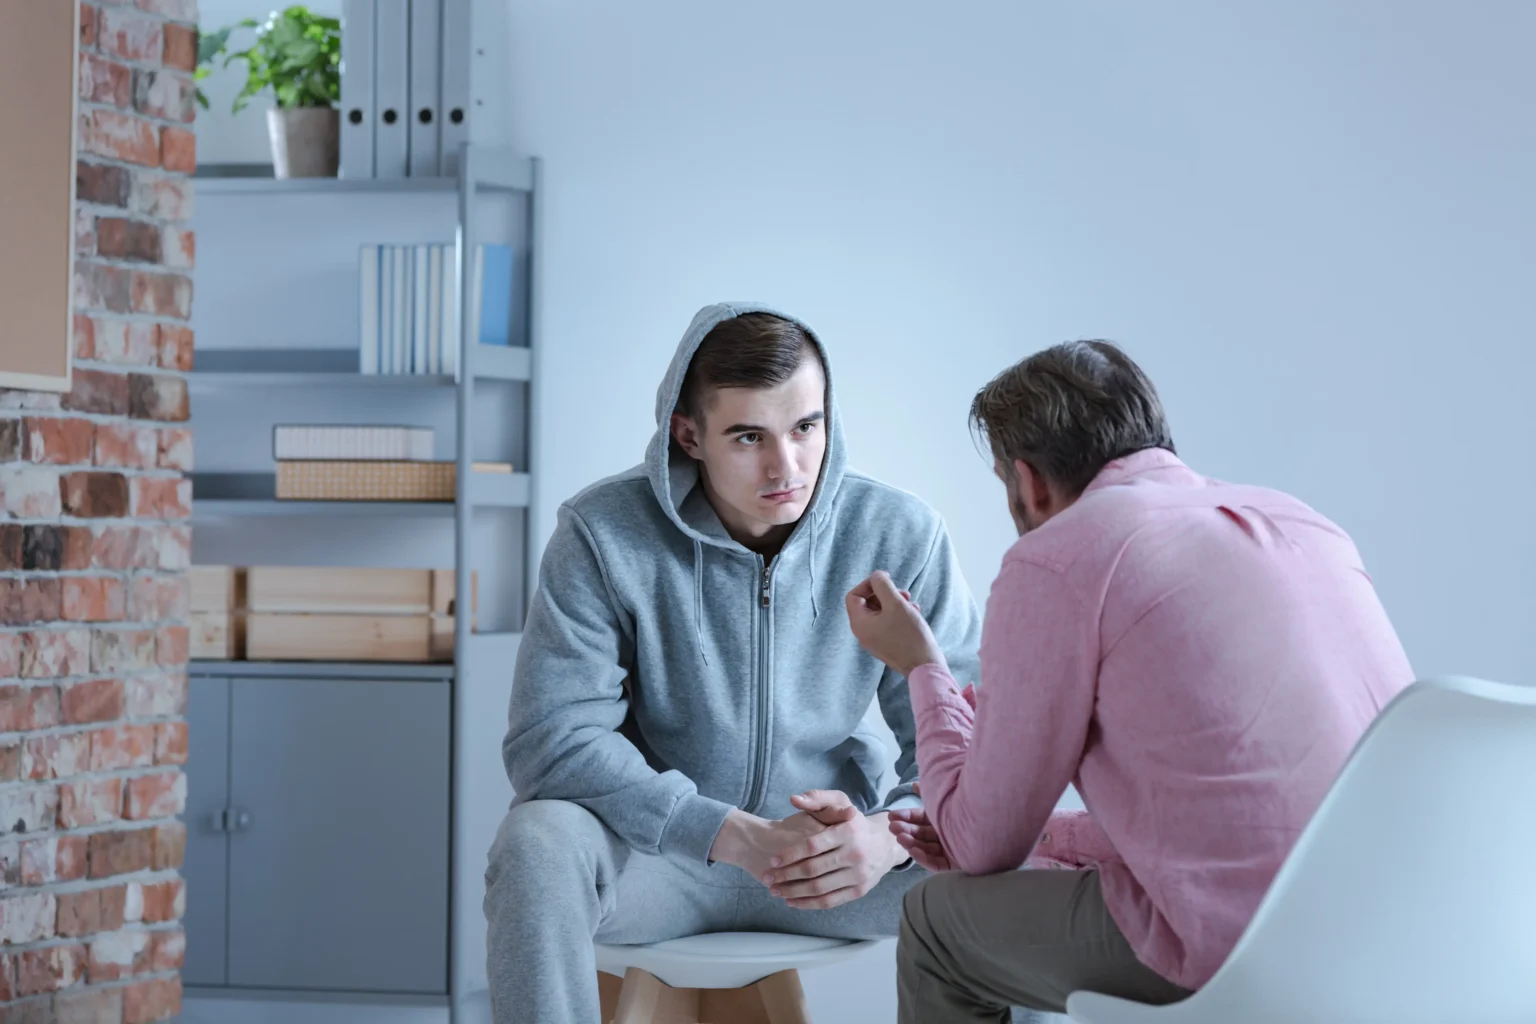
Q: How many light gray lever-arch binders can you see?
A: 4